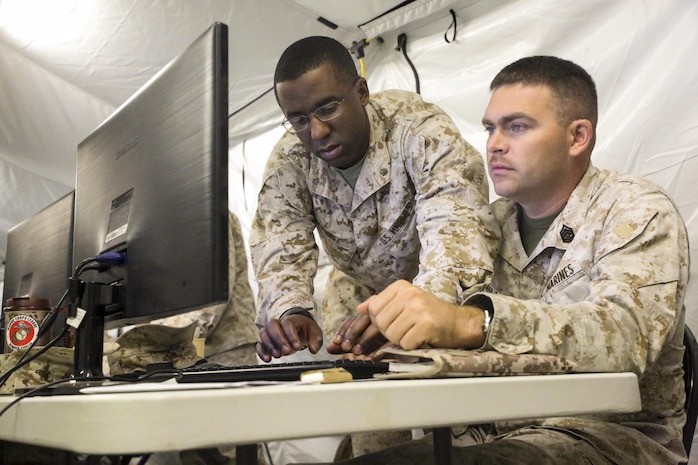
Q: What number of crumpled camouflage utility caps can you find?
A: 2